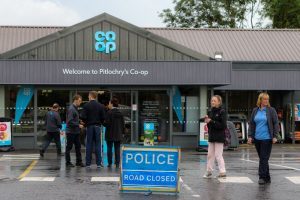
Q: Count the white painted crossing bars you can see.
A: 4